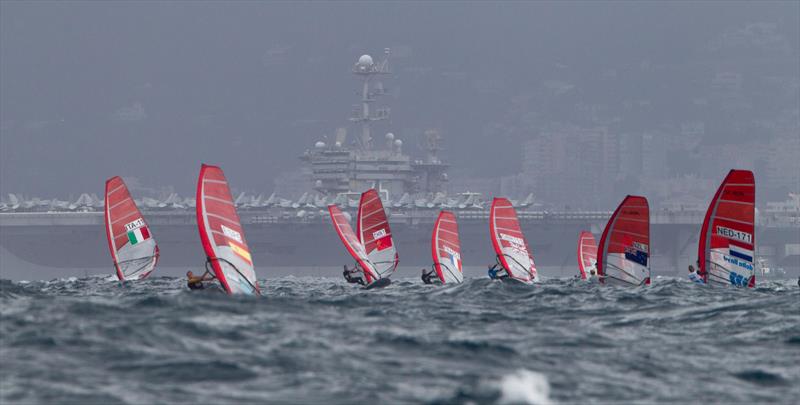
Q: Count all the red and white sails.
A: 9